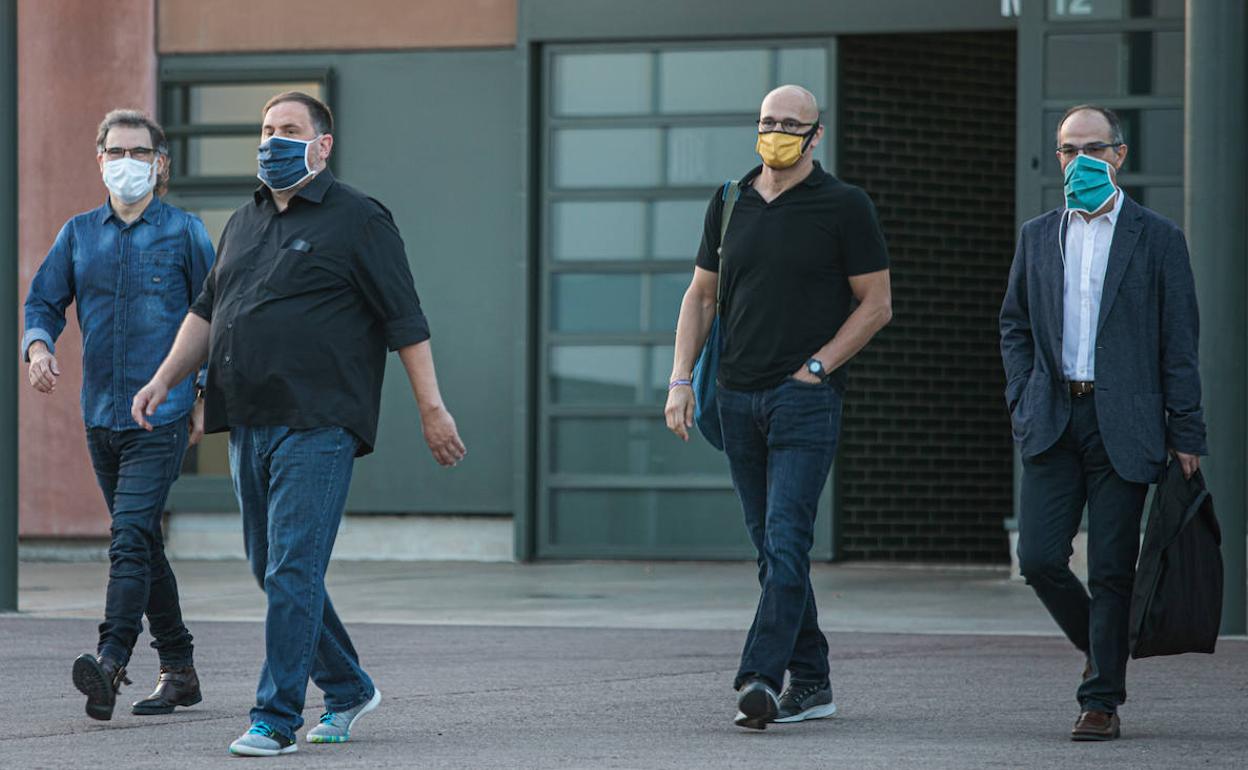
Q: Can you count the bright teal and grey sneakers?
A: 2